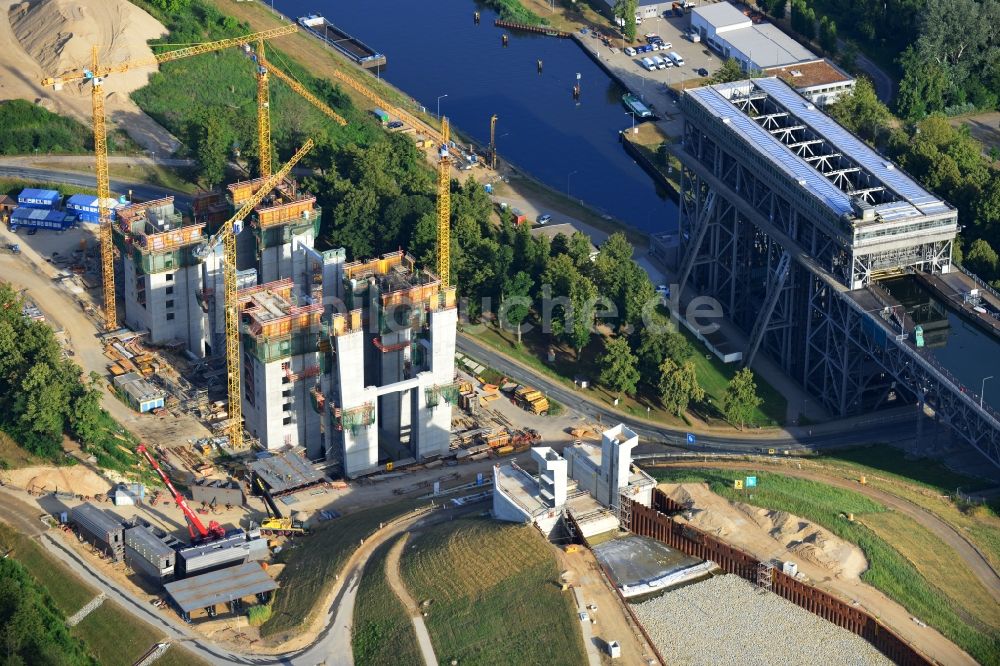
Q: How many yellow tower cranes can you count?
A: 4